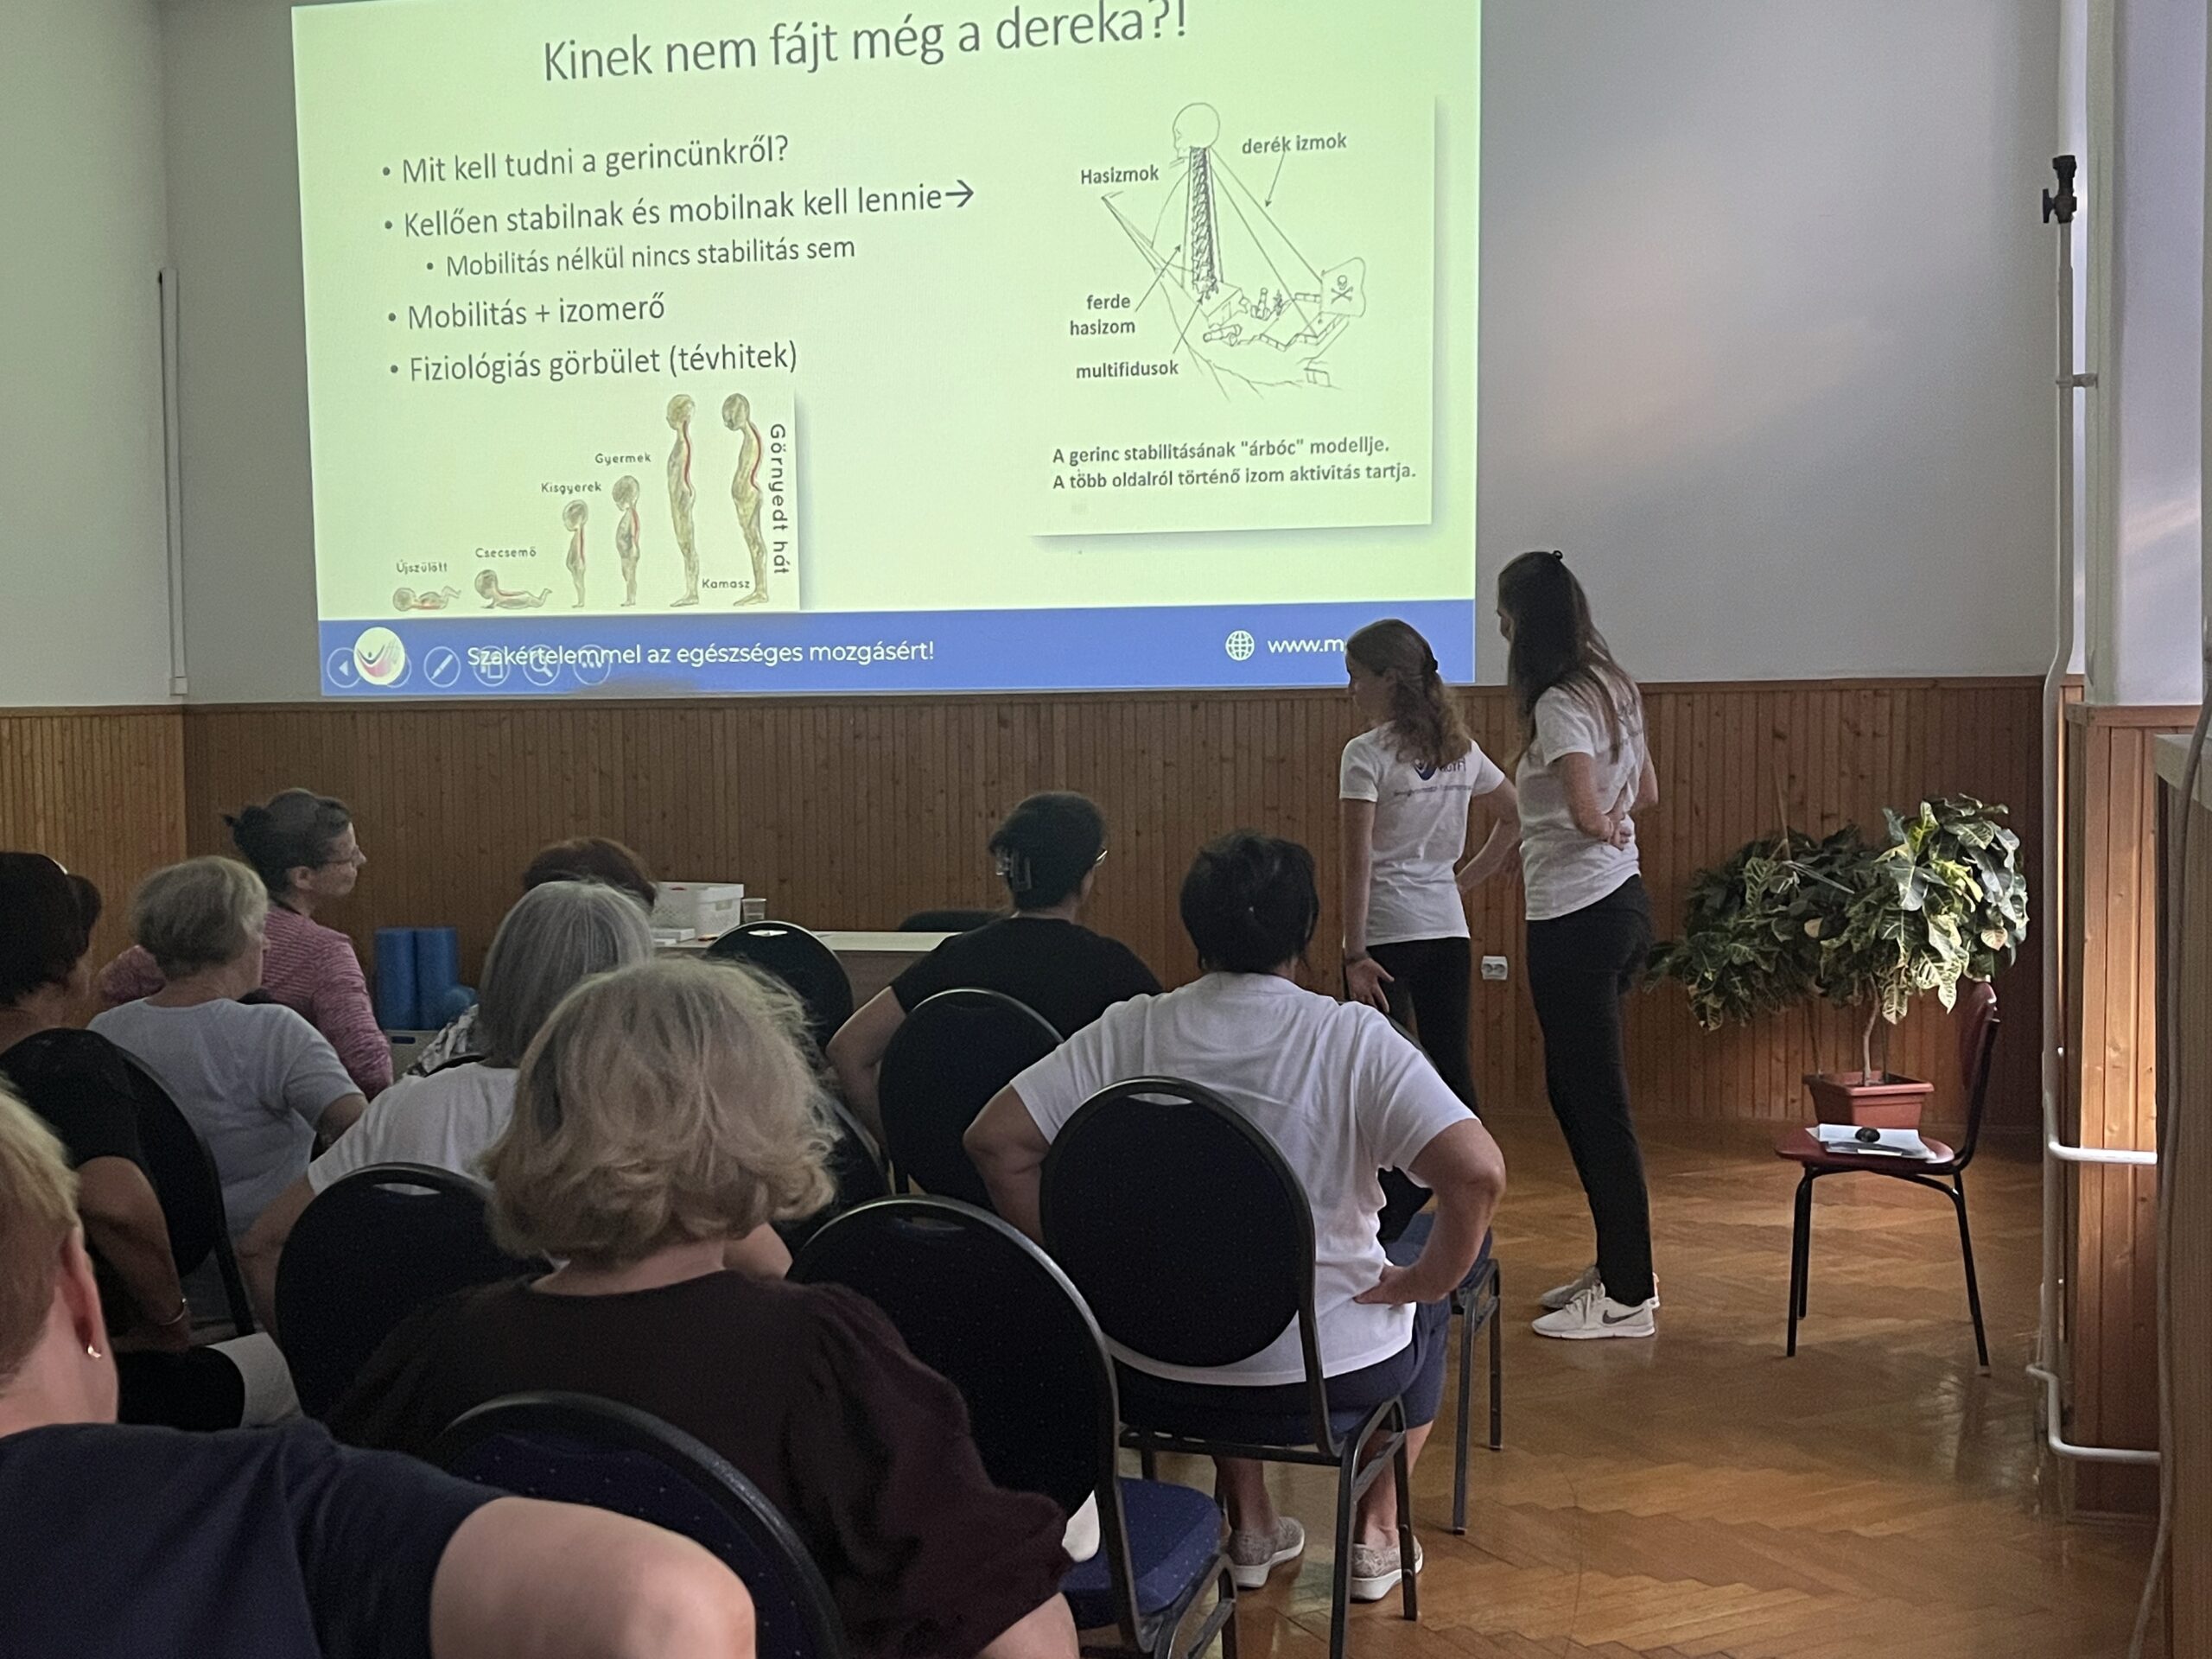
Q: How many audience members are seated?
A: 9